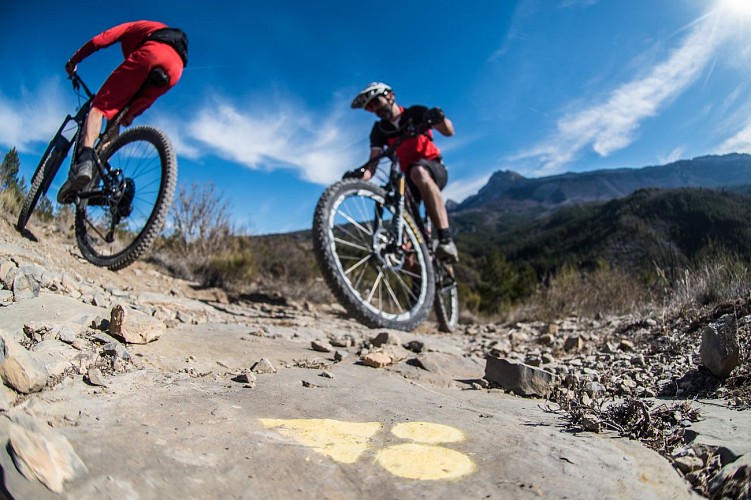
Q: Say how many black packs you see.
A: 1